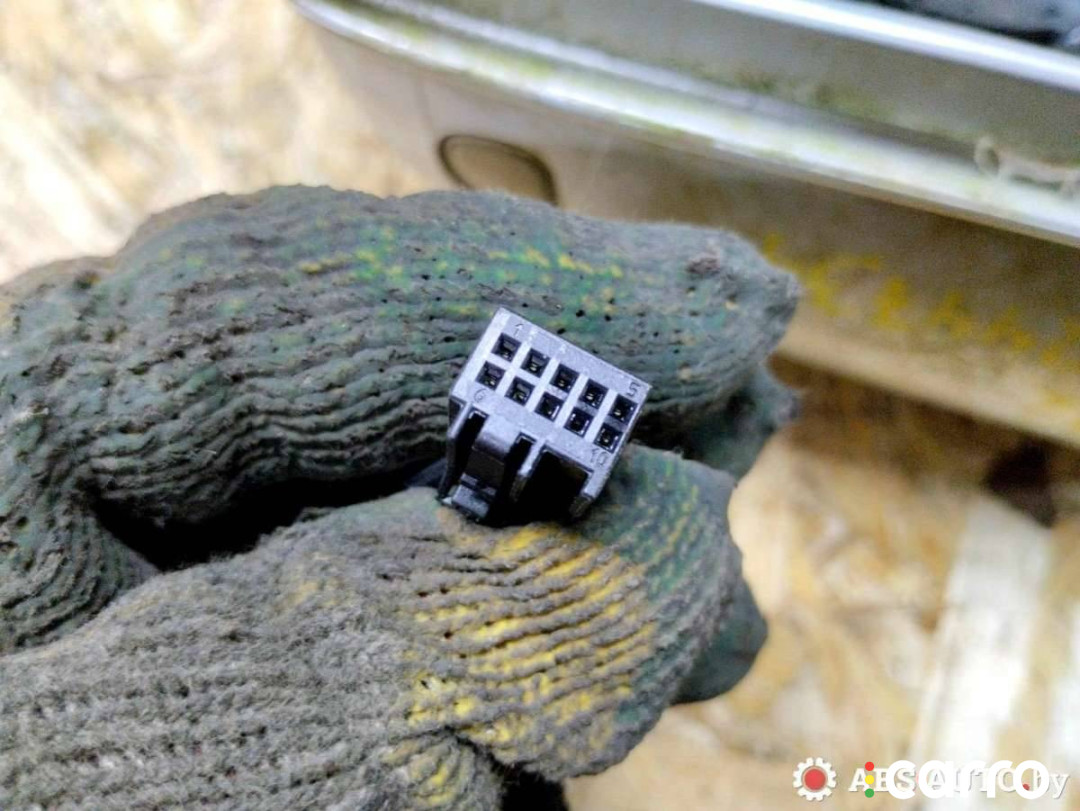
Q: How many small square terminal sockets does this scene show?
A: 10